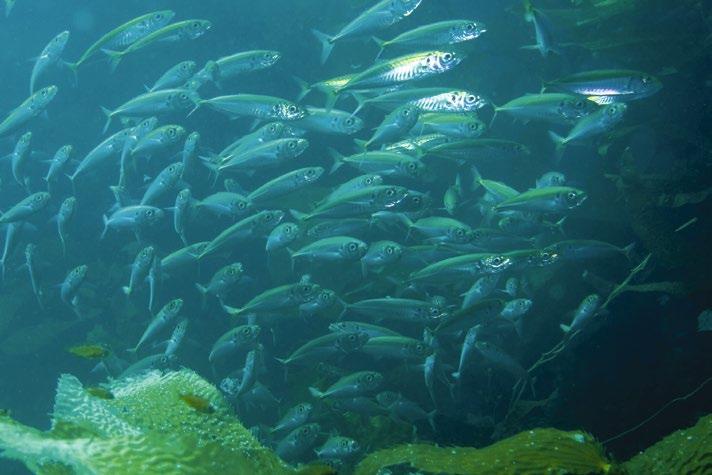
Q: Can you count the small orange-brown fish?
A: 3